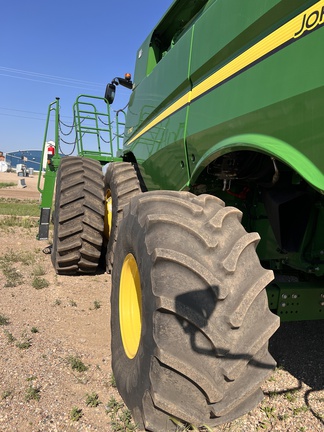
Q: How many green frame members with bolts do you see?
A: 1